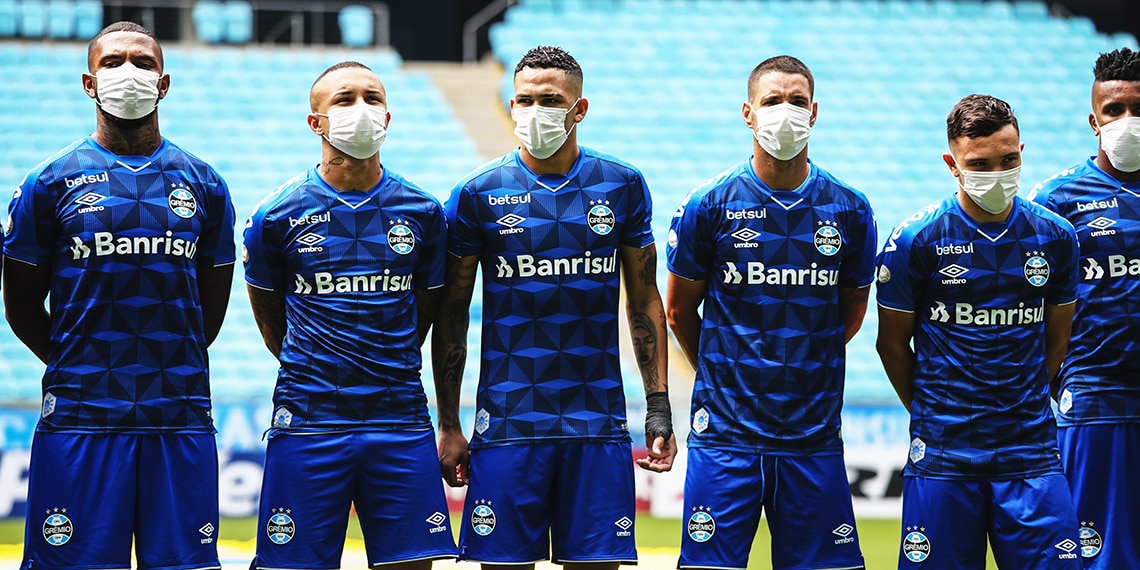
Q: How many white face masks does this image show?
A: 6